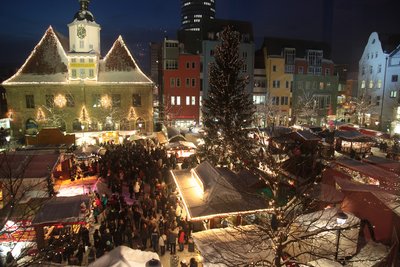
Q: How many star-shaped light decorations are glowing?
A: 2